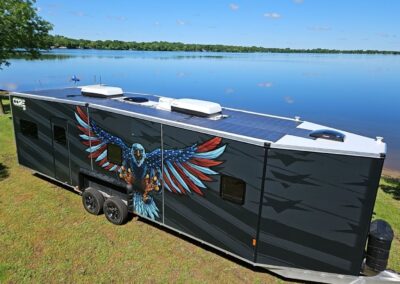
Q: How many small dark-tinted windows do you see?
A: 4